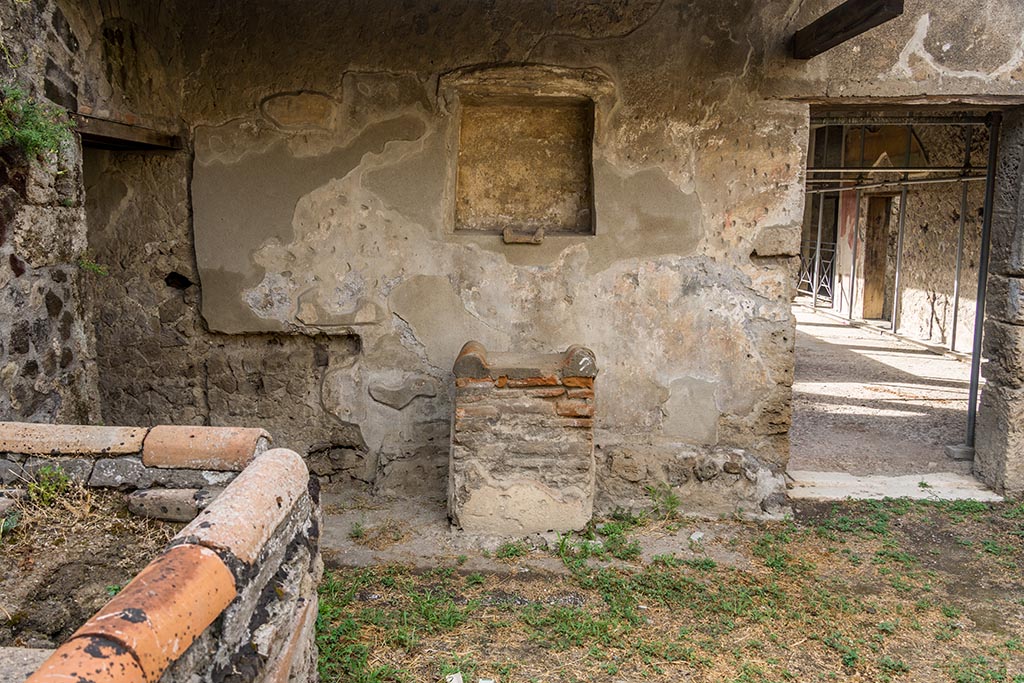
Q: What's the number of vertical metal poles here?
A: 5